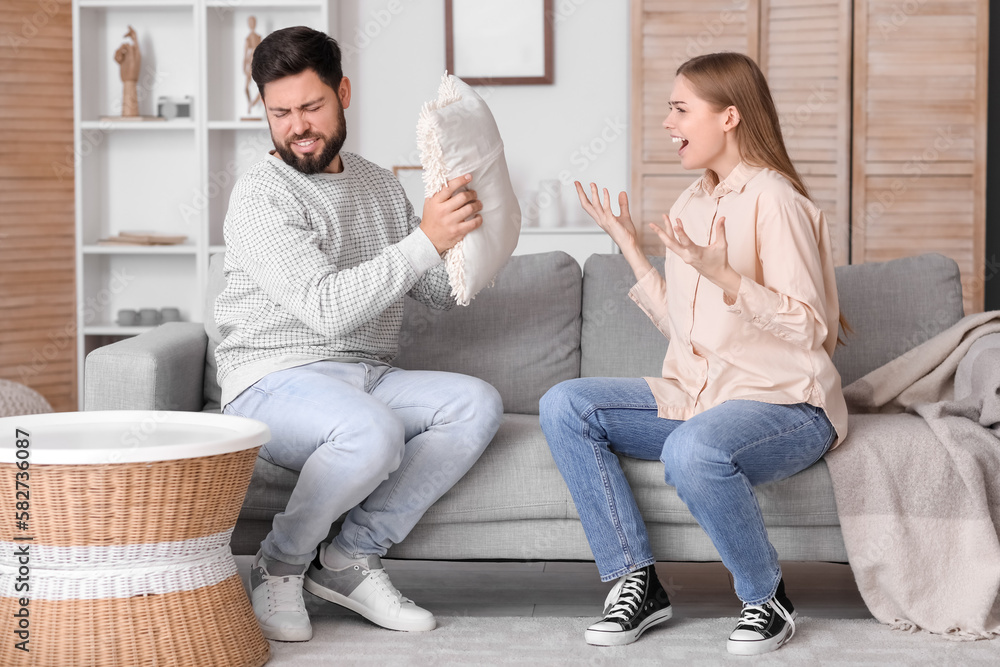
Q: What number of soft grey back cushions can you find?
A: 2